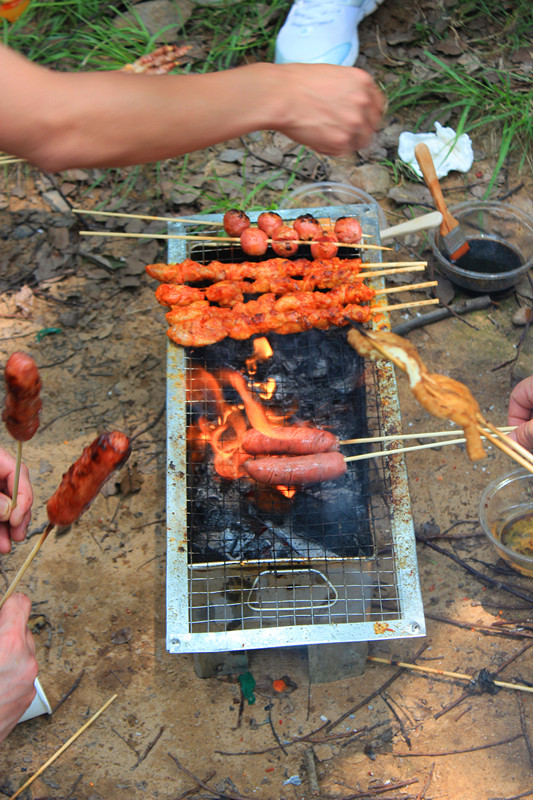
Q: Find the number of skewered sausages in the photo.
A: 4